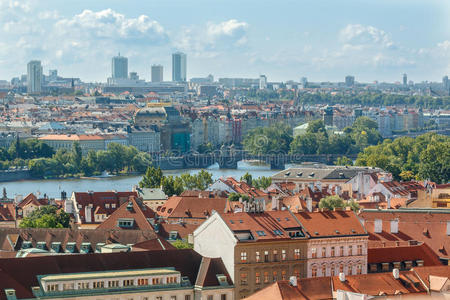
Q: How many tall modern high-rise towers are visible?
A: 4